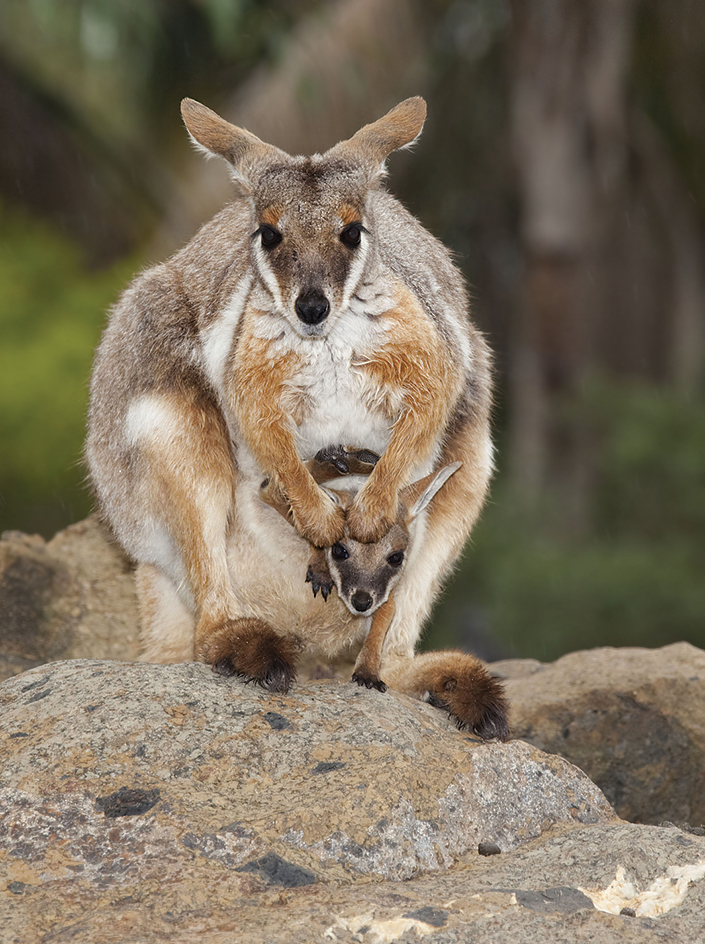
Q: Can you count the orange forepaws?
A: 2